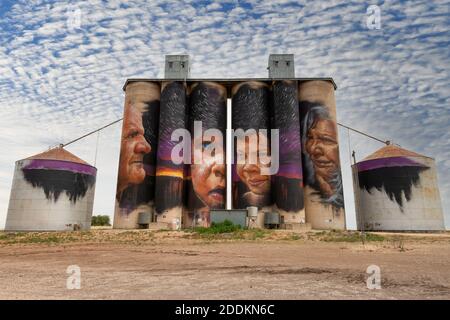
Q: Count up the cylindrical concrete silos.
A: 6